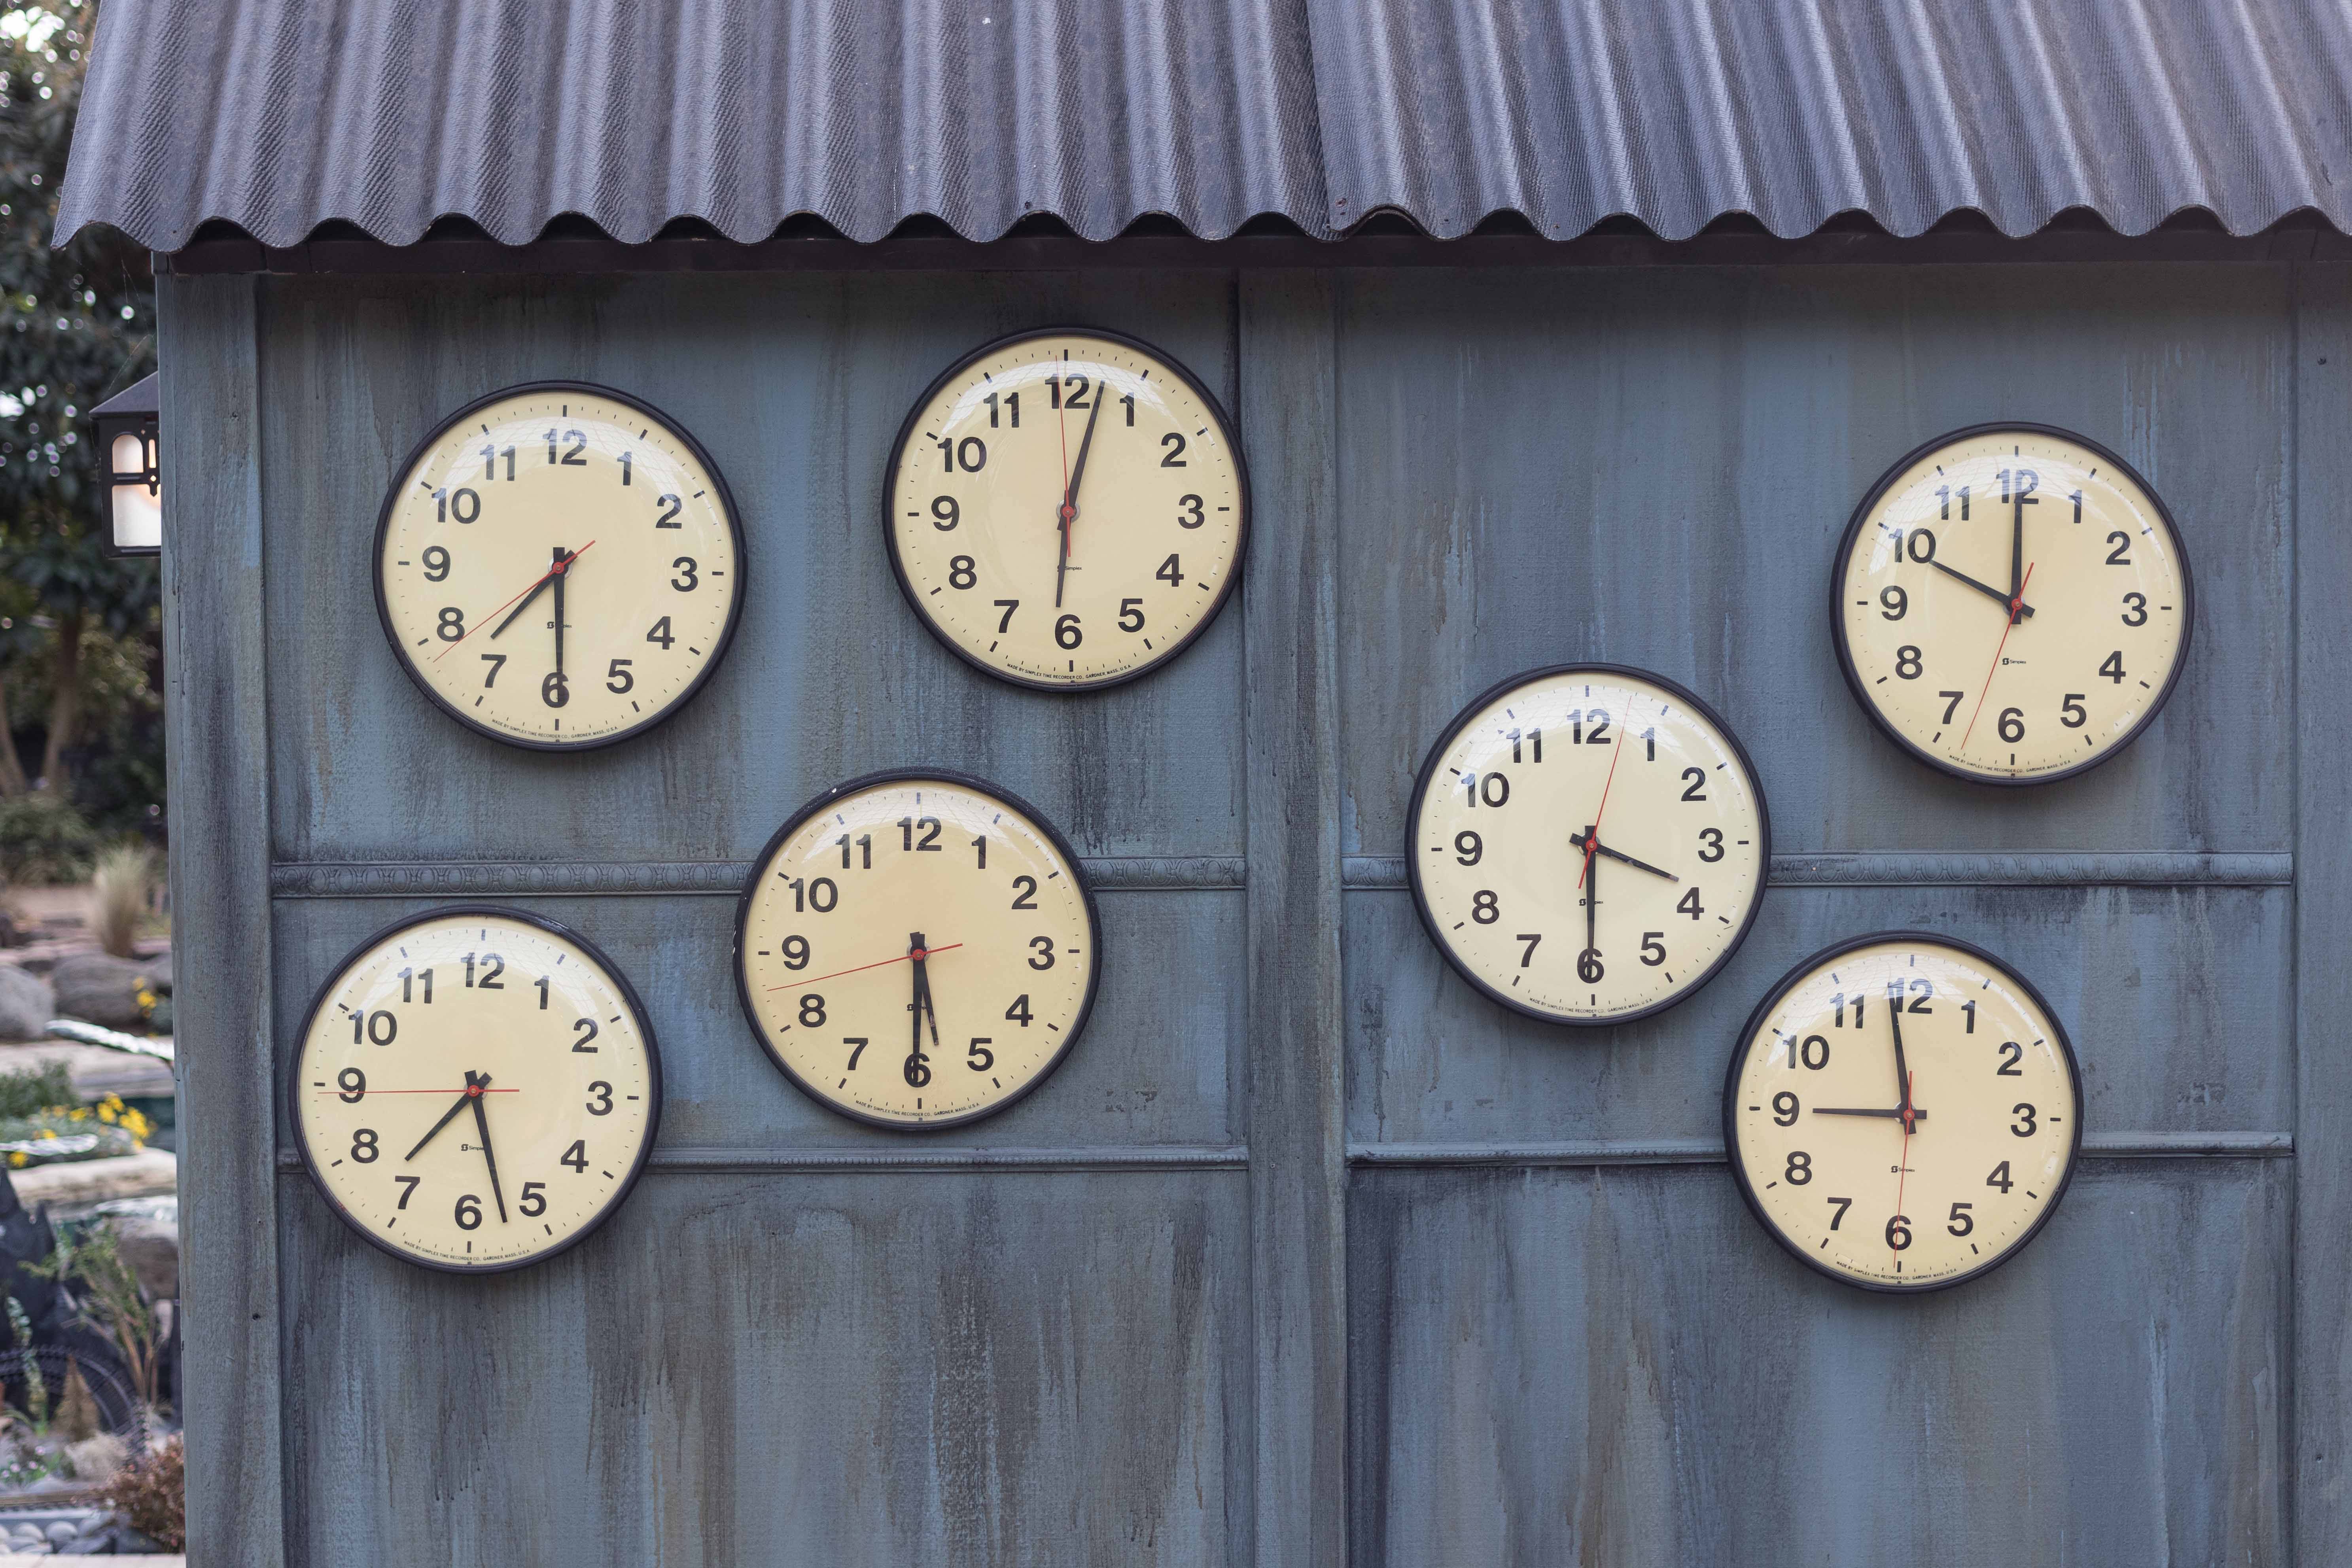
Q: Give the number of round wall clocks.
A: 7